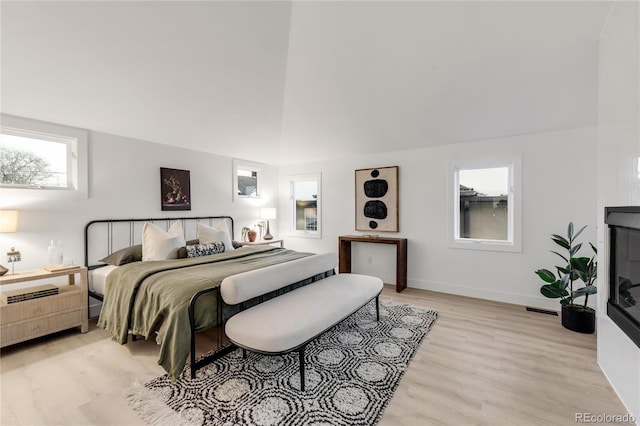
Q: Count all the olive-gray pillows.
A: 2